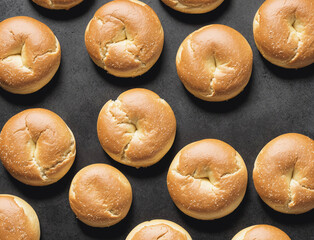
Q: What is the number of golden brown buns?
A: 14